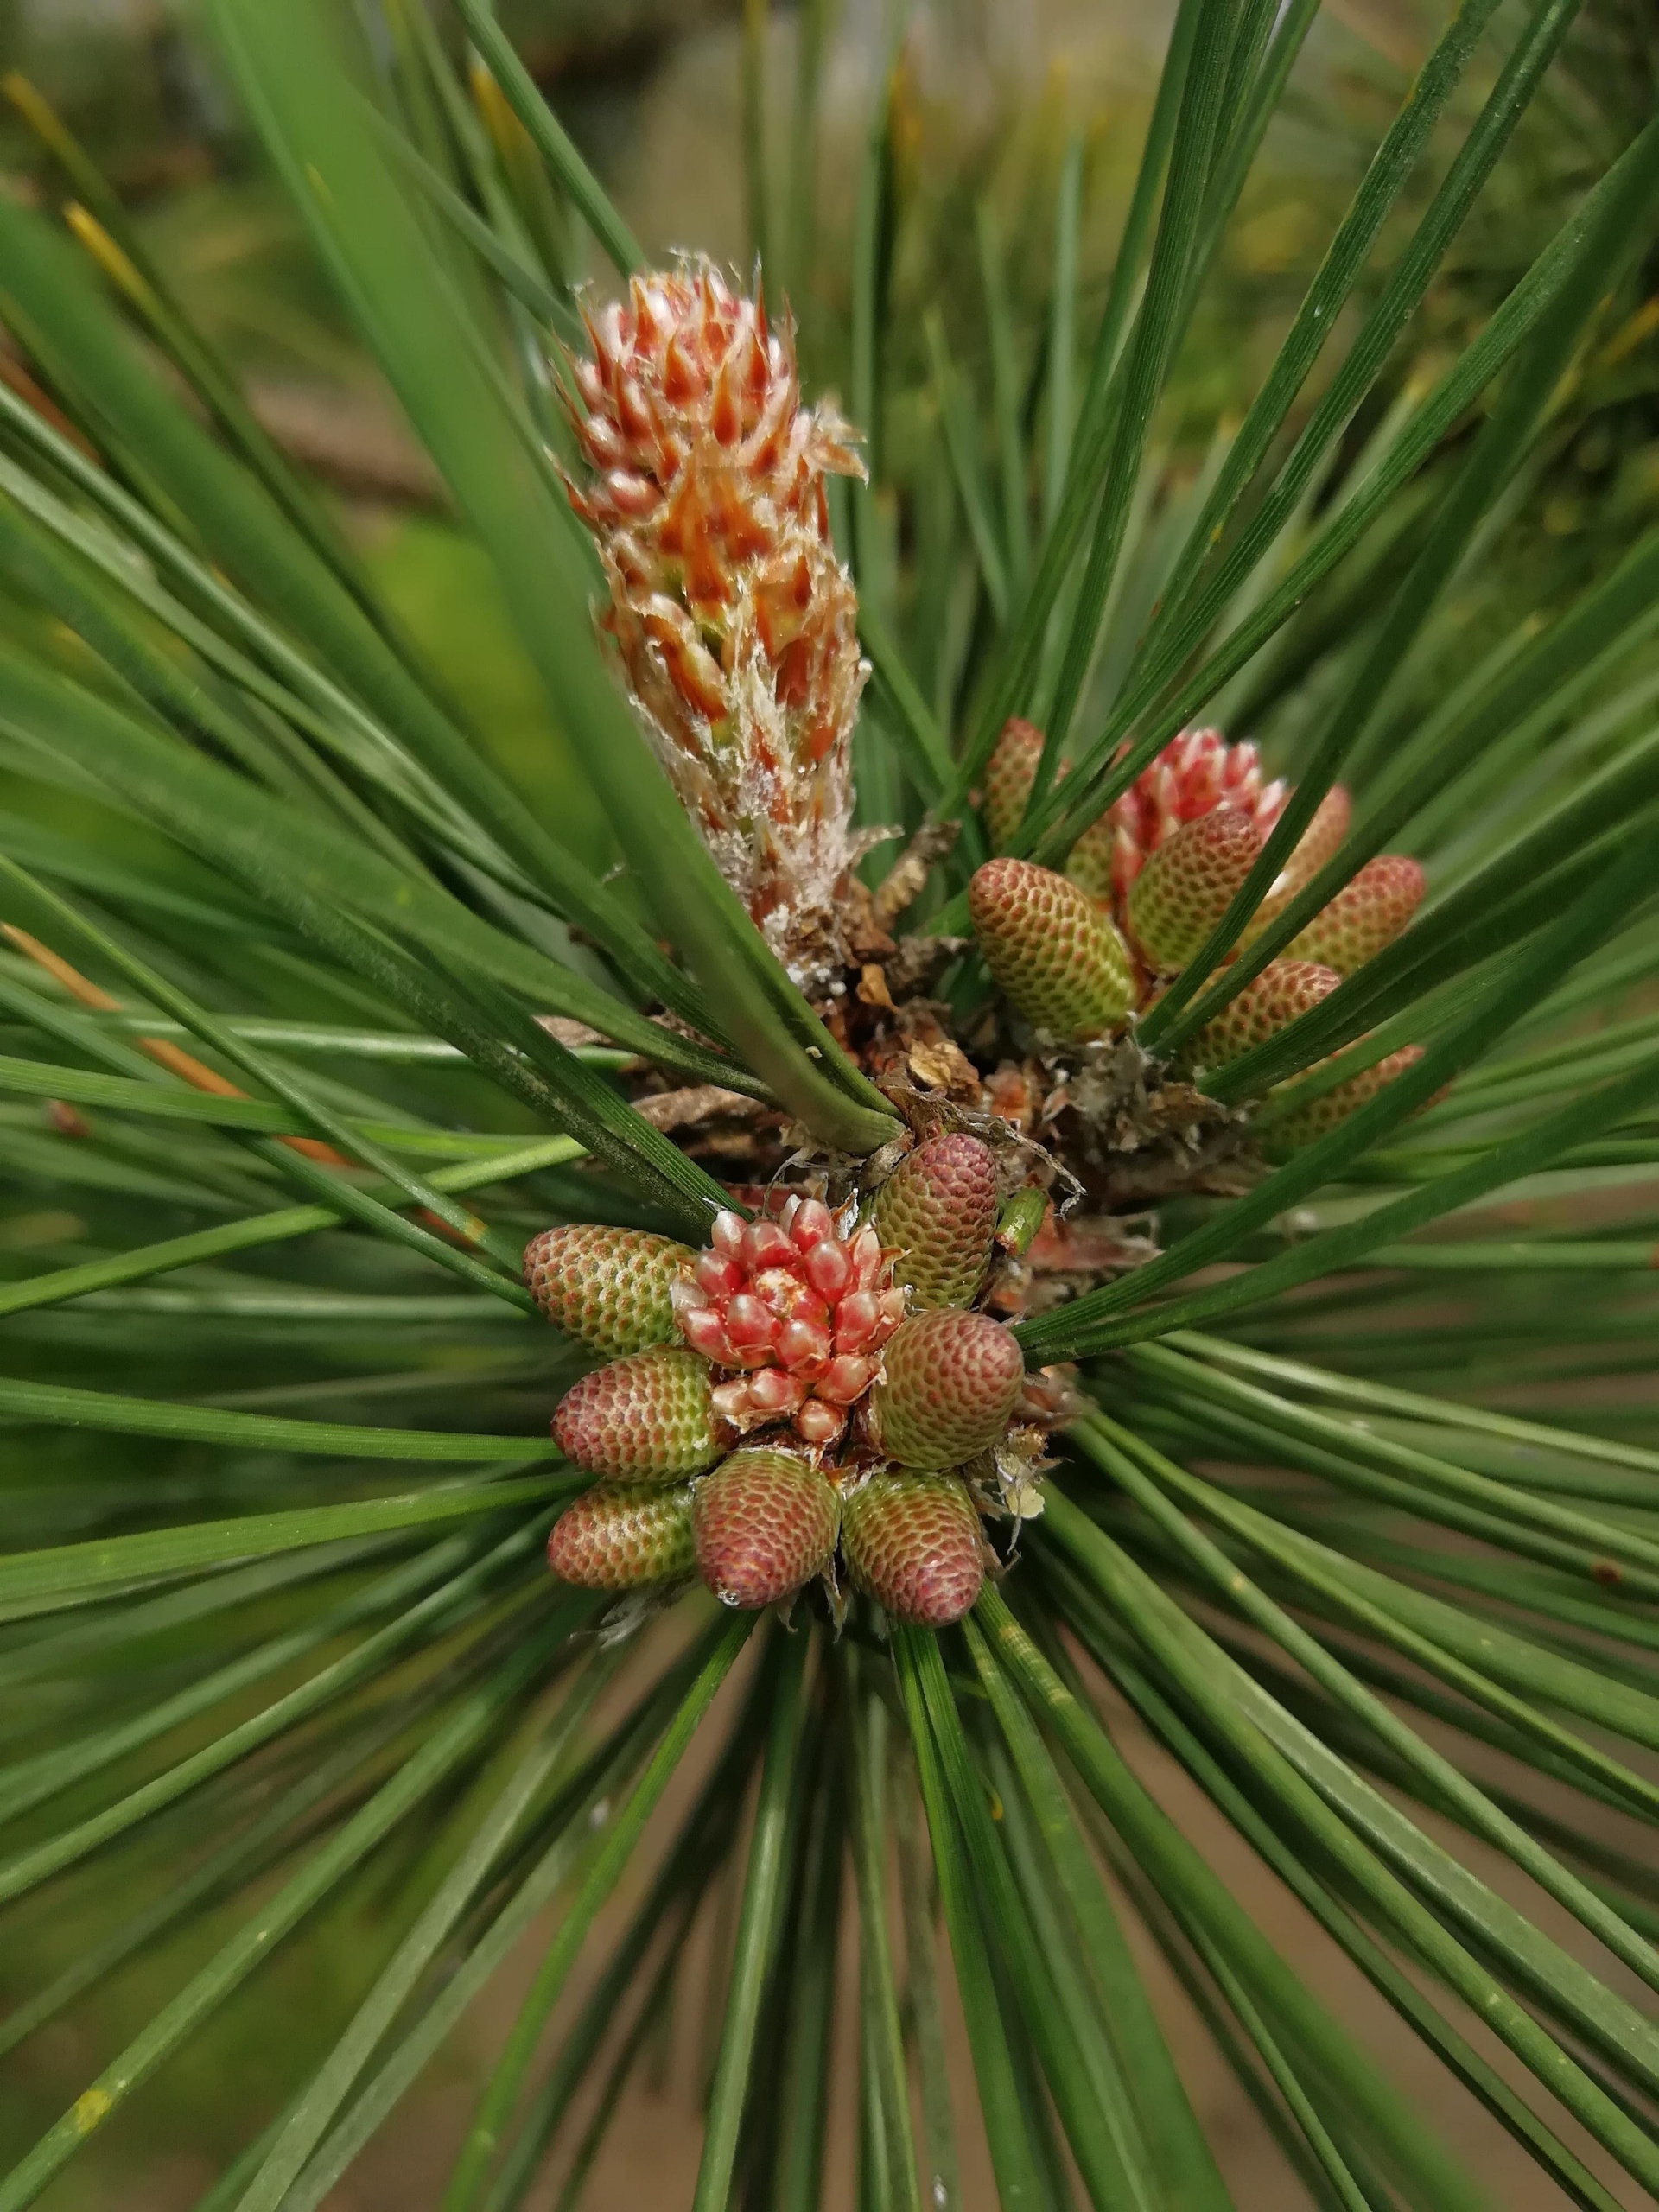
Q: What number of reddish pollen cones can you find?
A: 15